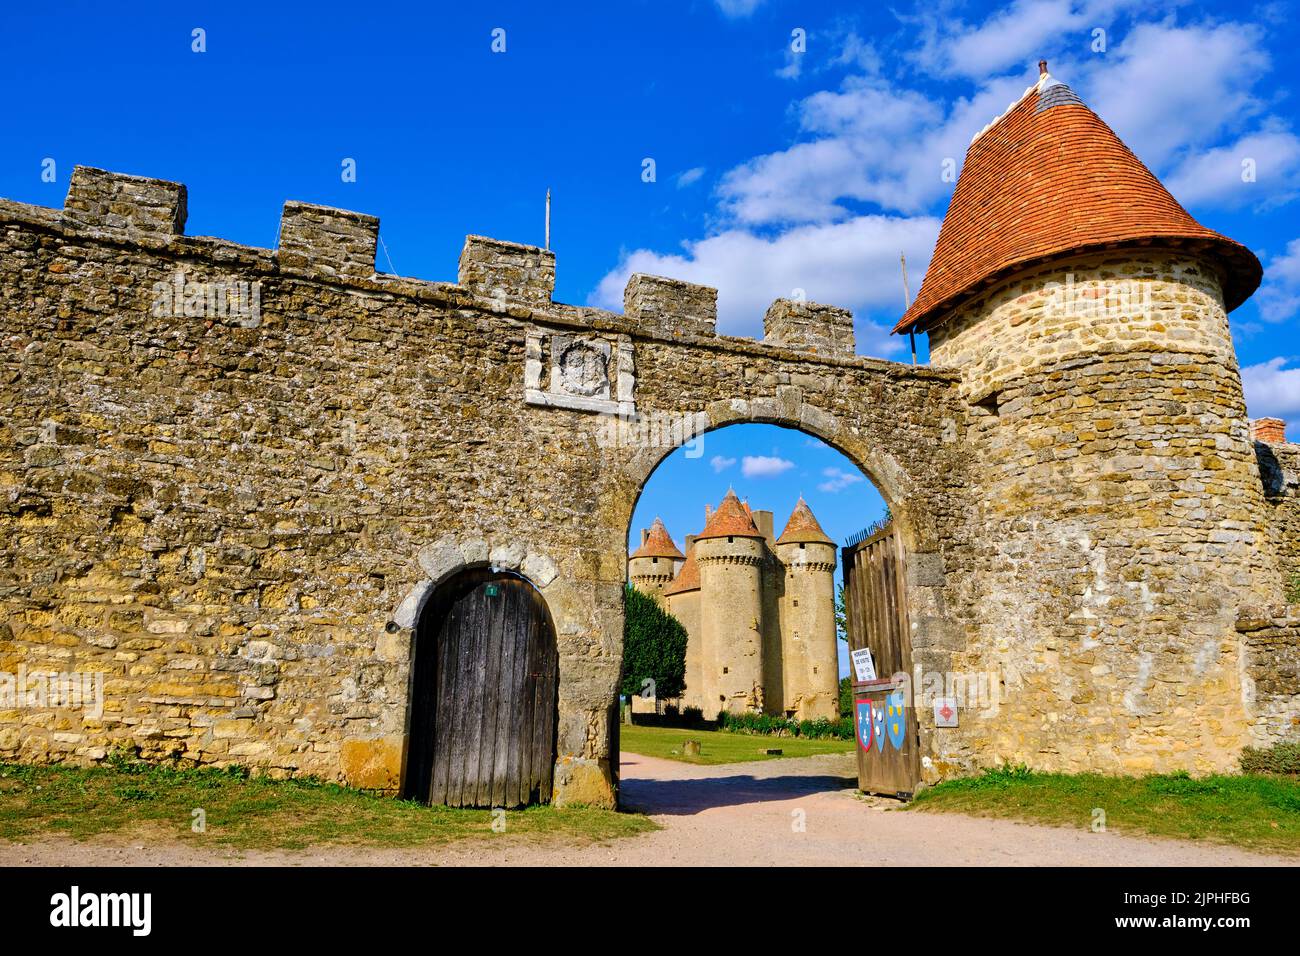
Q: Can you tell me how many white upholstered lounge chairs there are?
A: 0